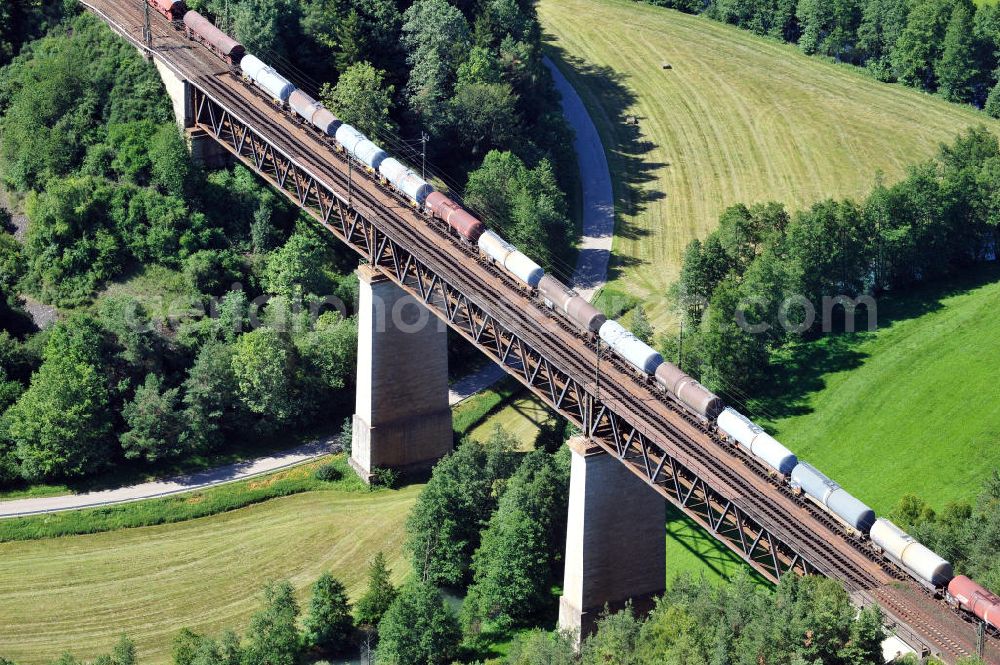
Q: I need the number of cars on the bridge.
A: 15